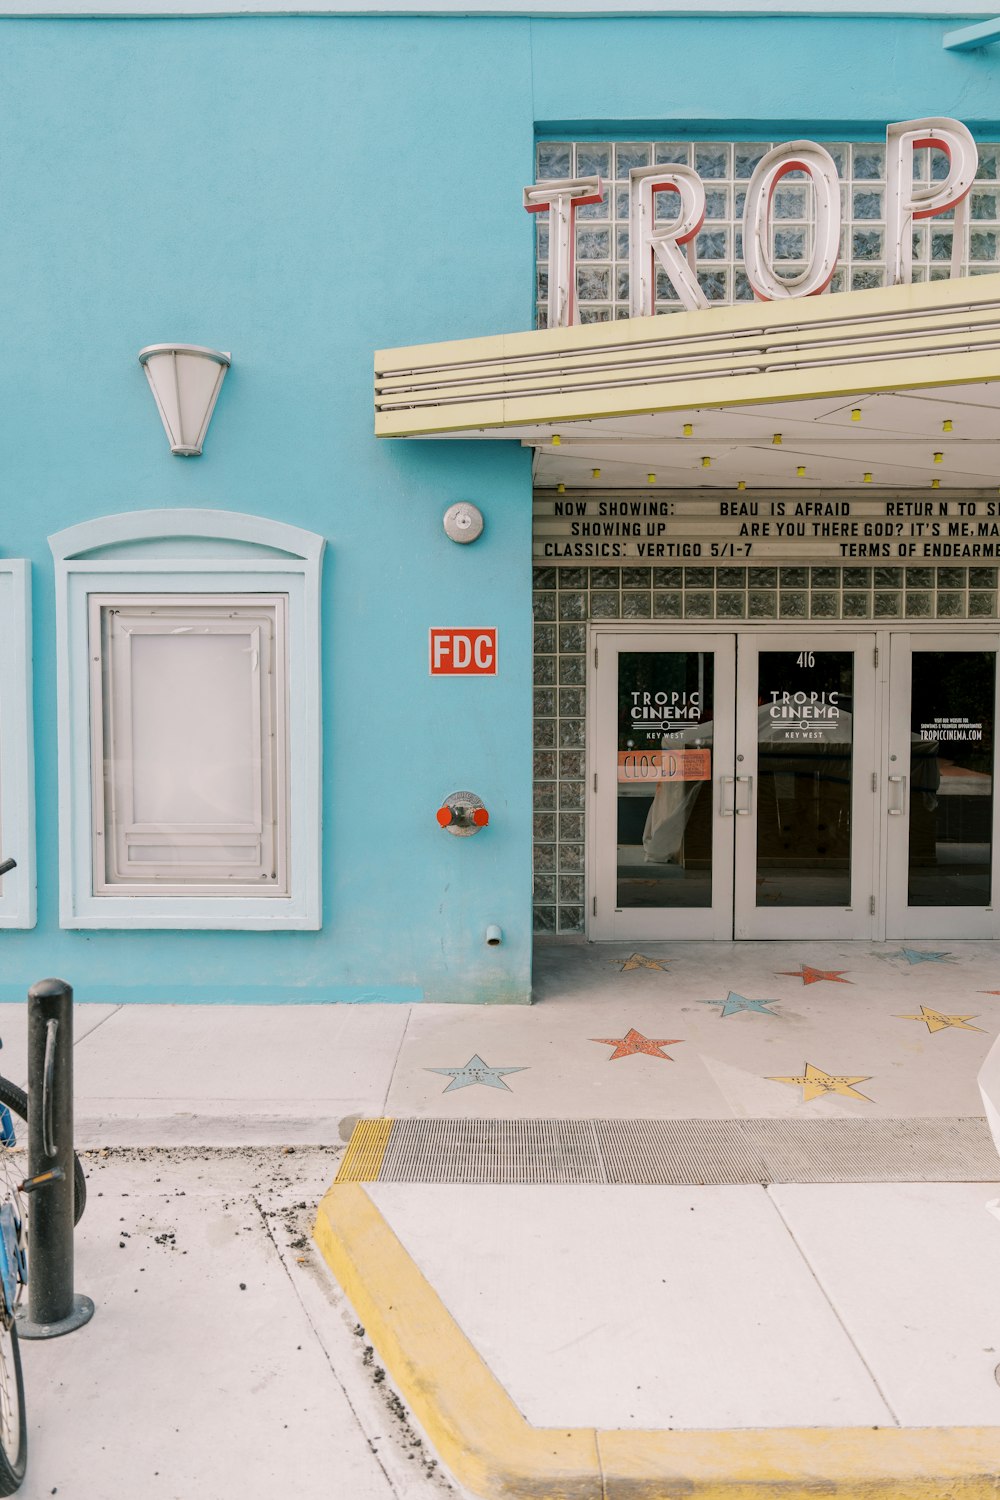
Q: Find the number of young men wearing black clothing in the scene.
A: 0